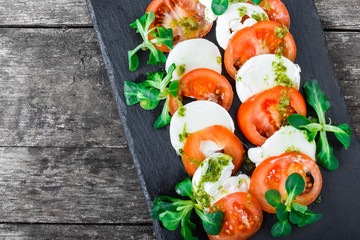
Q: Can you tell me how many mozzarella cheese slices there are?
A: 7